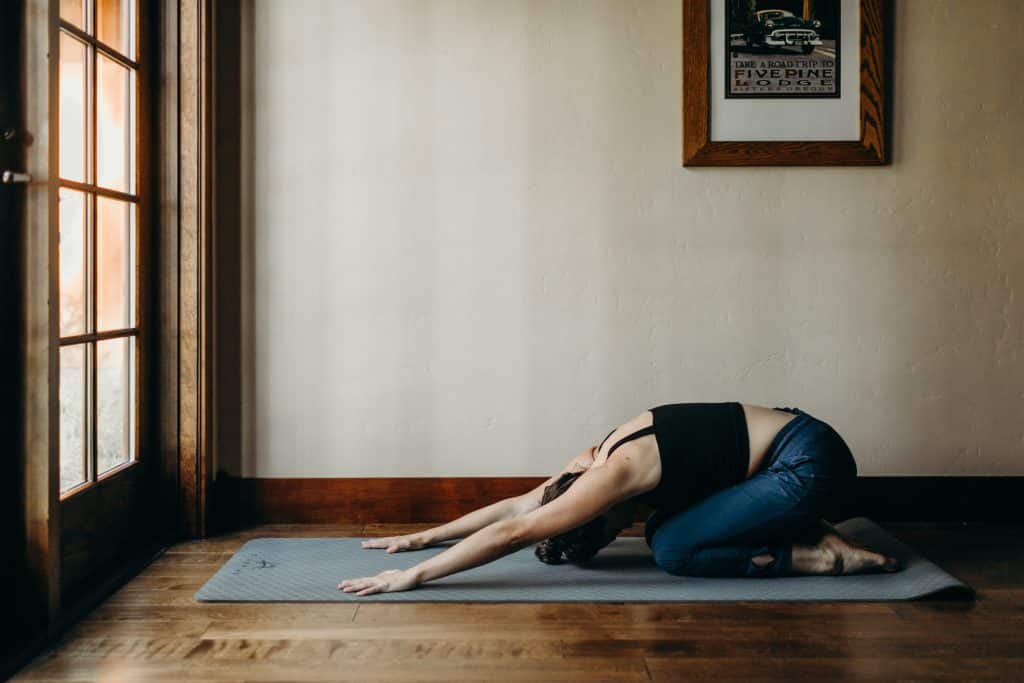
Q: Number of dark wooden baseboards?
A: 1